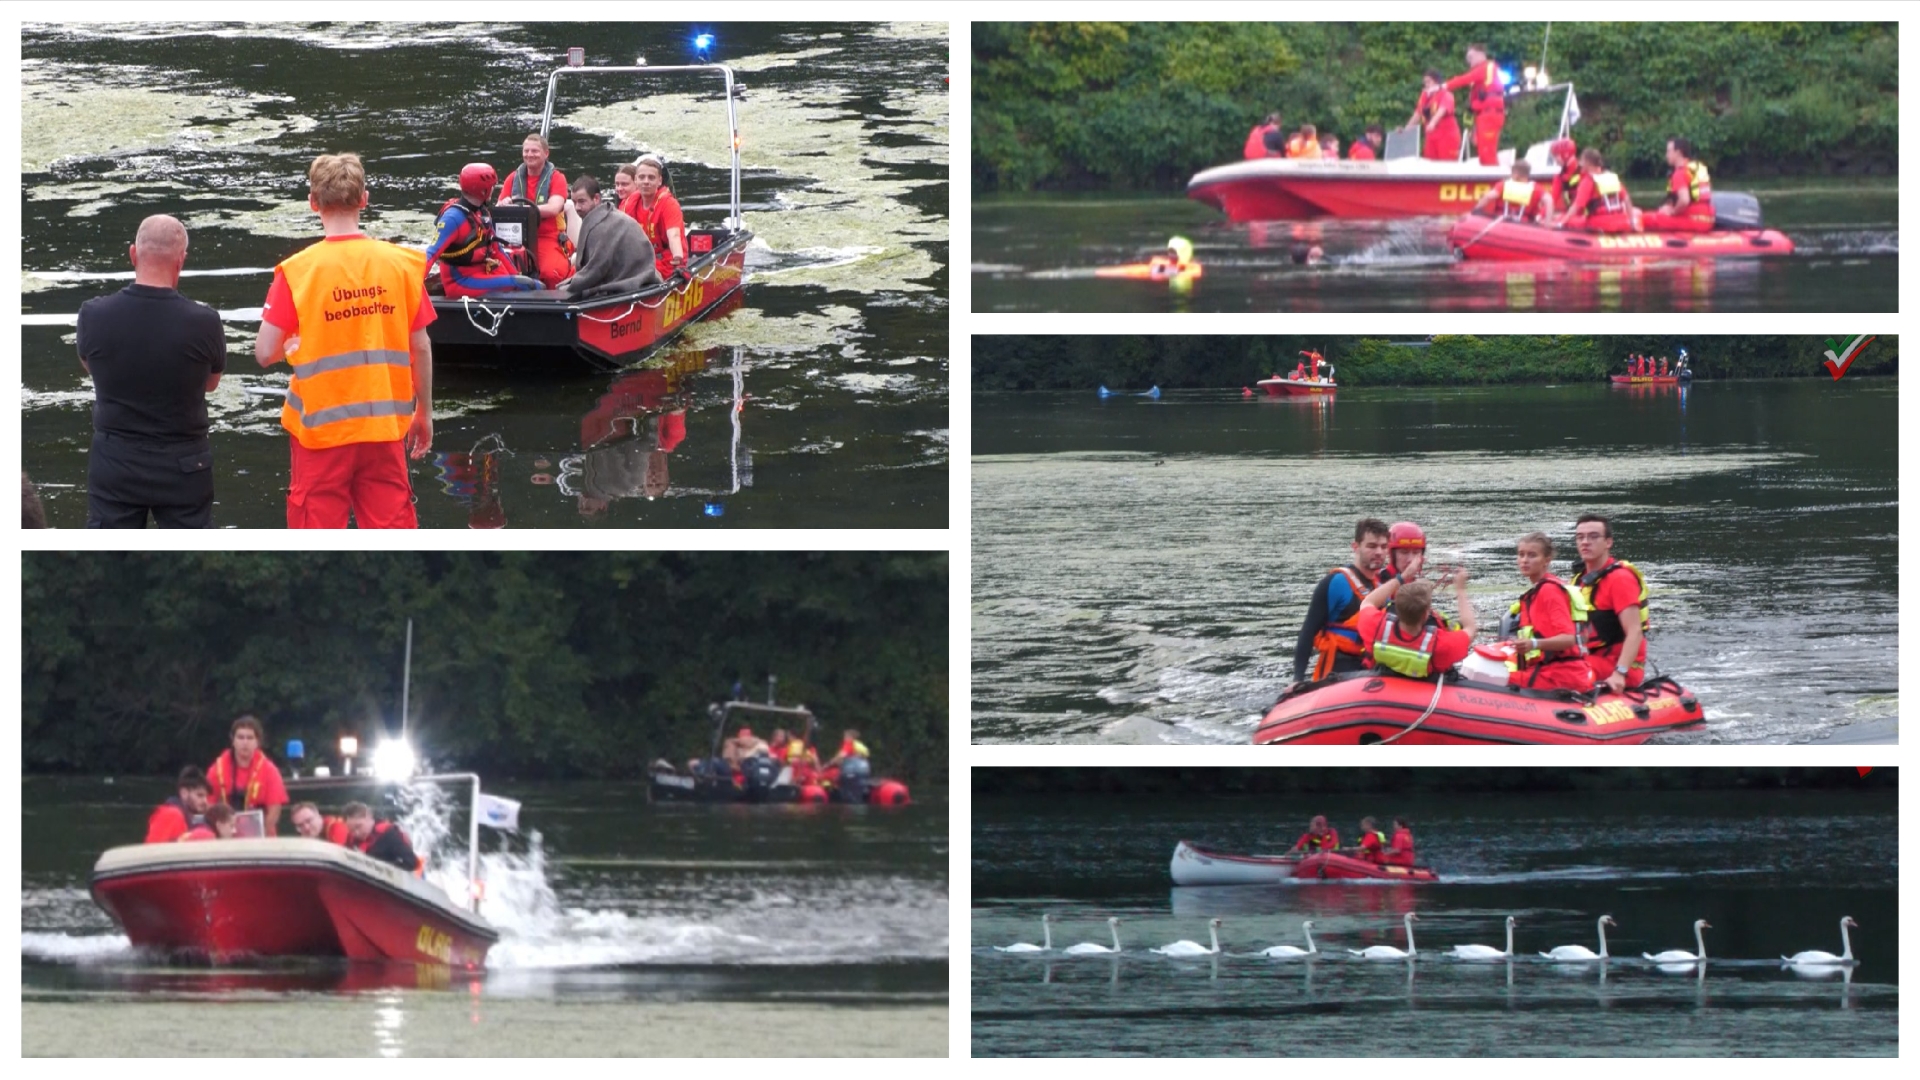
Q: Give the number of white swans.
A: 9